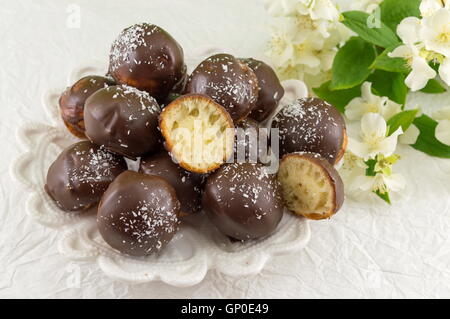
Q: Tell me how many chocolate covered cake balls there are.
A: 13